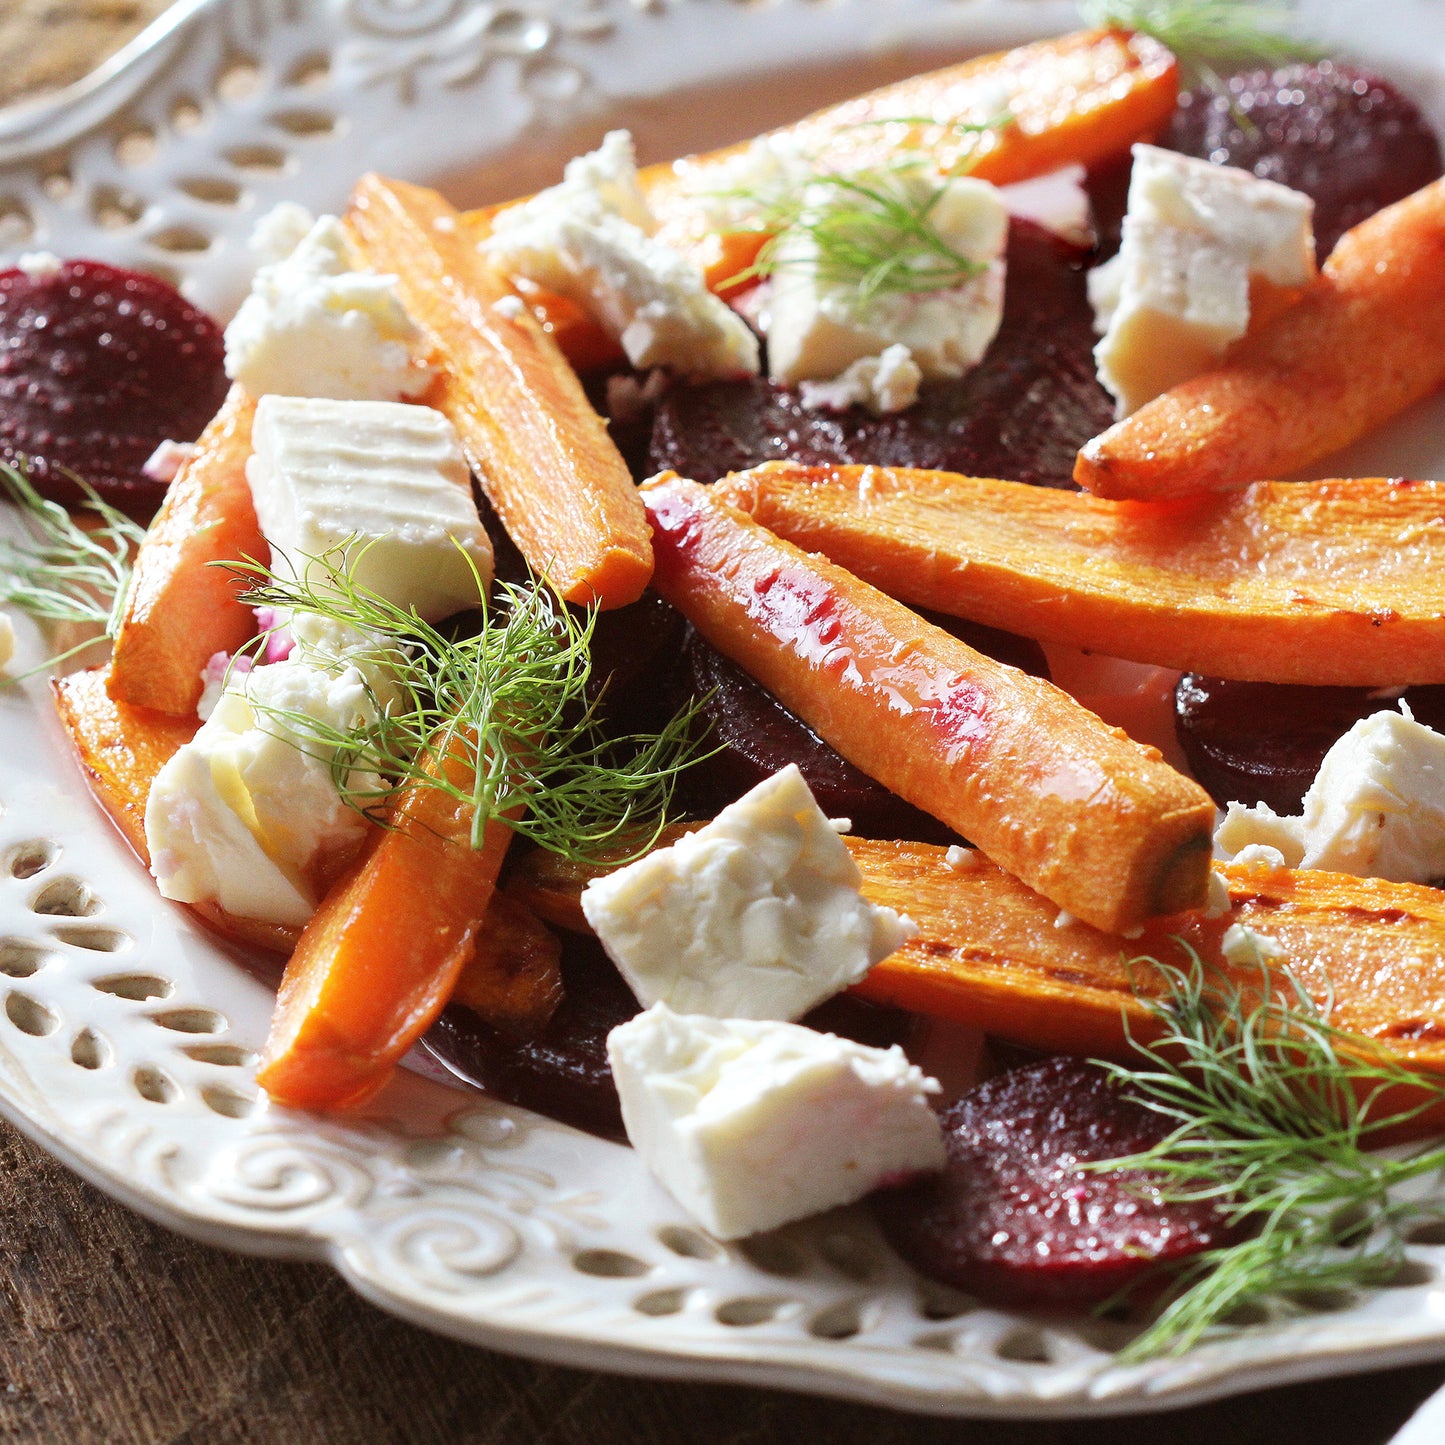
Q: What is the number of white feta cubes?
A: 9